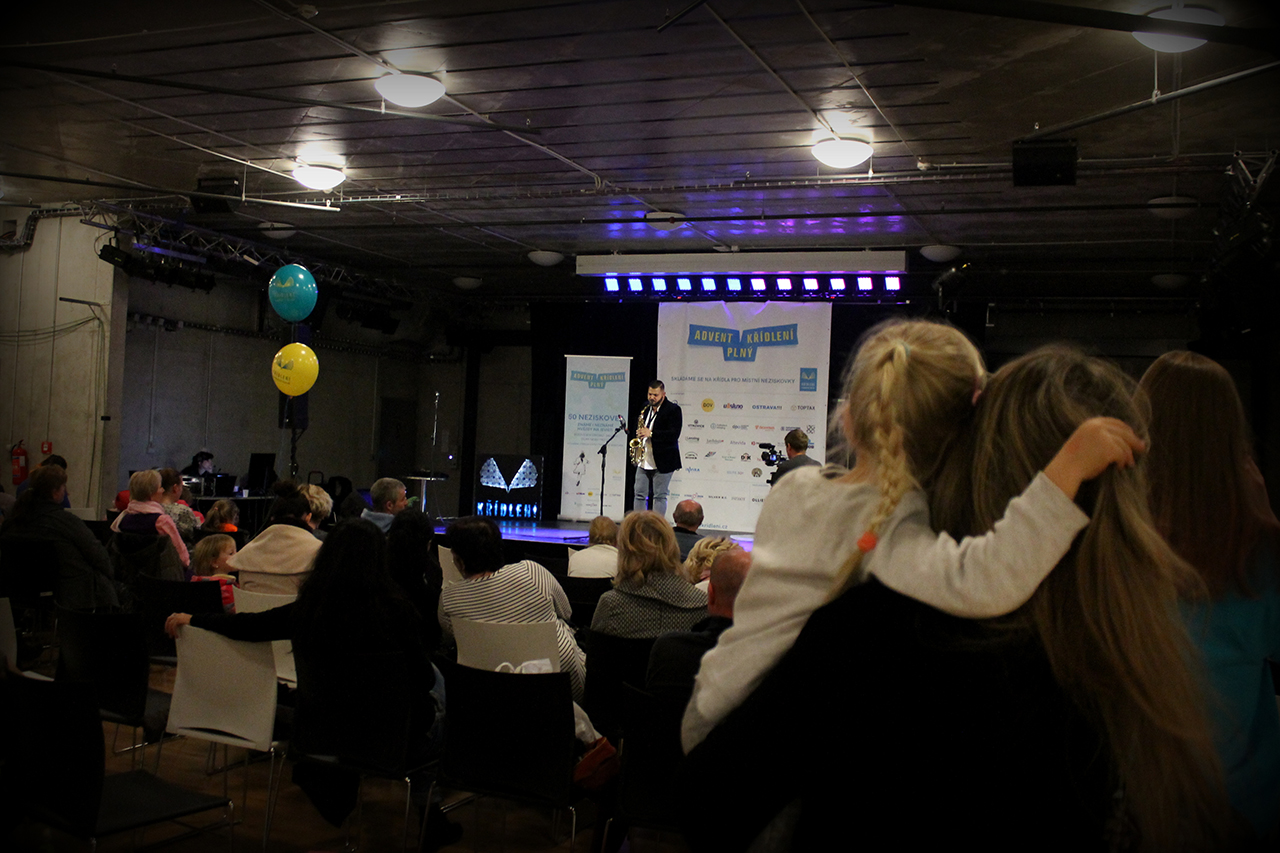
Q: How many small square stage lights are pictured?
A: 12